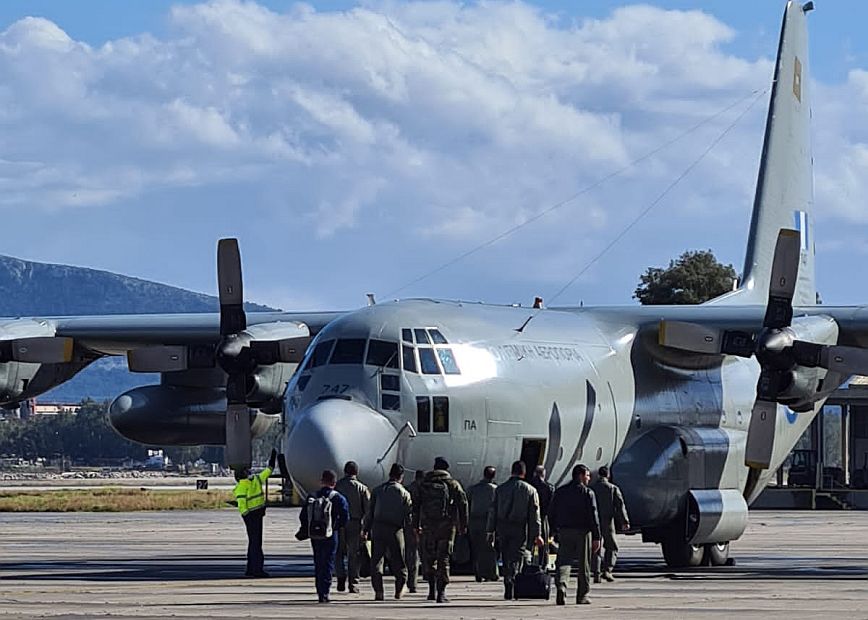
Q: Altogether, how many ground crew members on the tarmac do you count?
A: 1